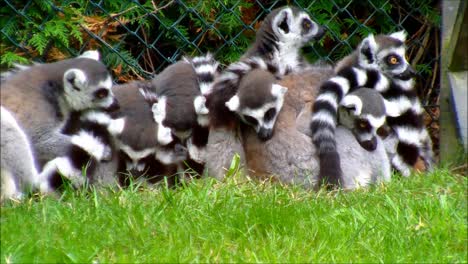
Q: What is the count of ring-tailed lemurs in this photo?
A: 7